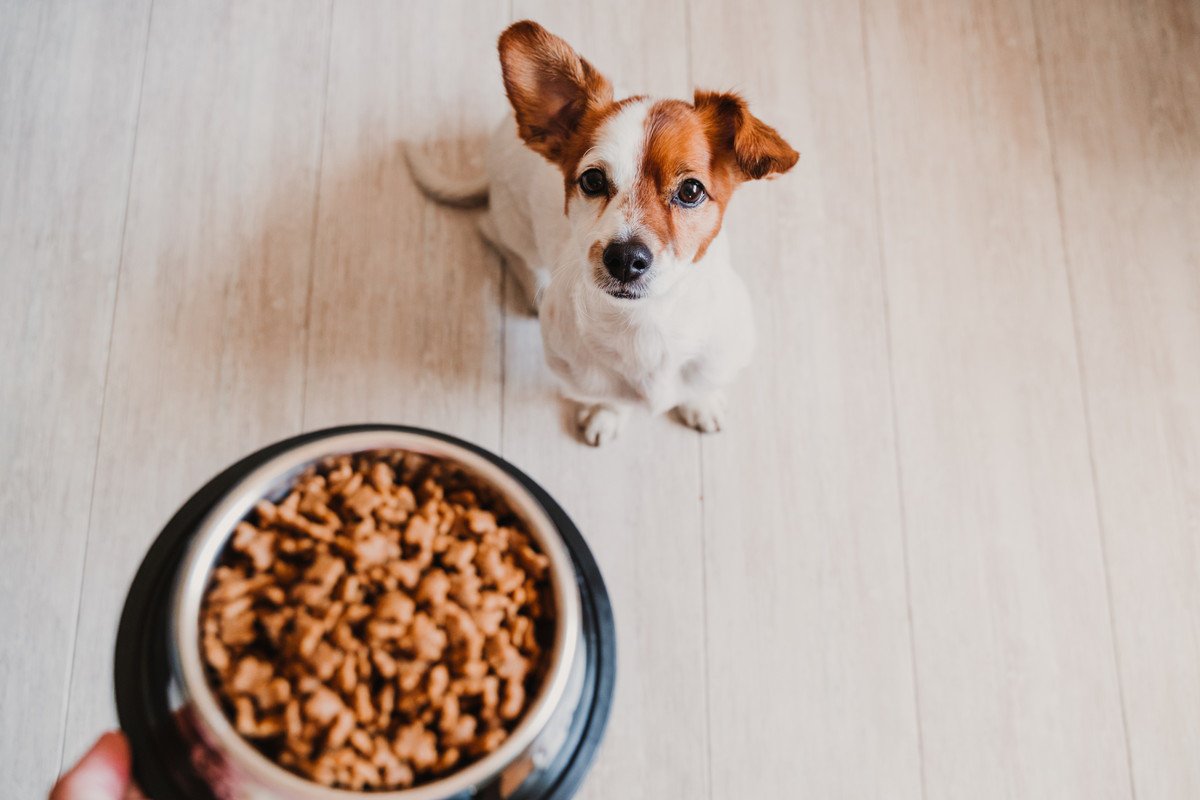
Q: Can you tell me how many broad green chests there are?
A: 0